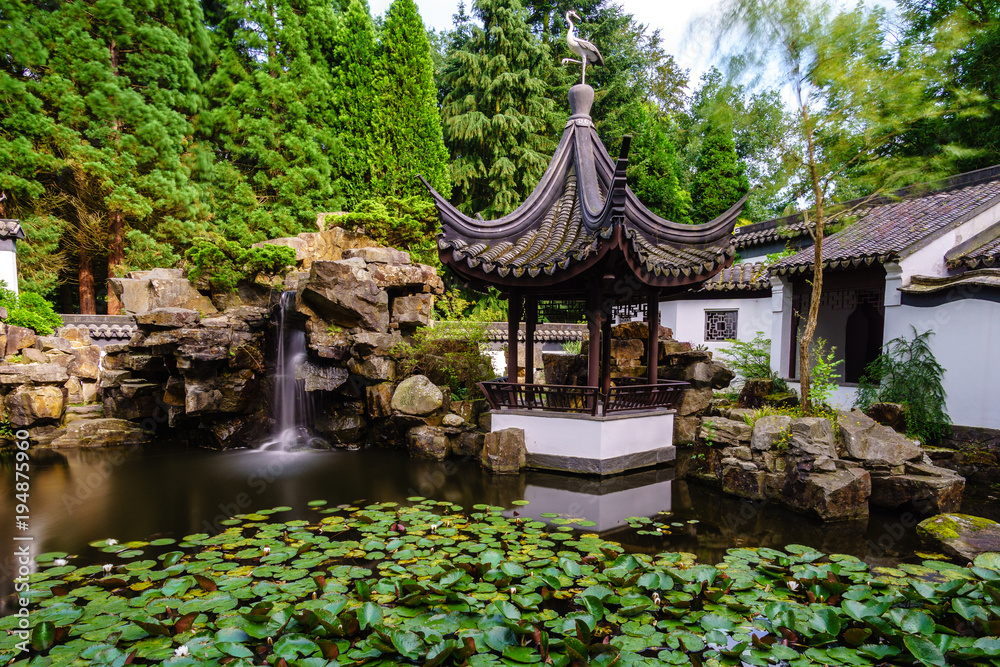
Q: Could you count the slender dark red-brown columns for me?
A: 5